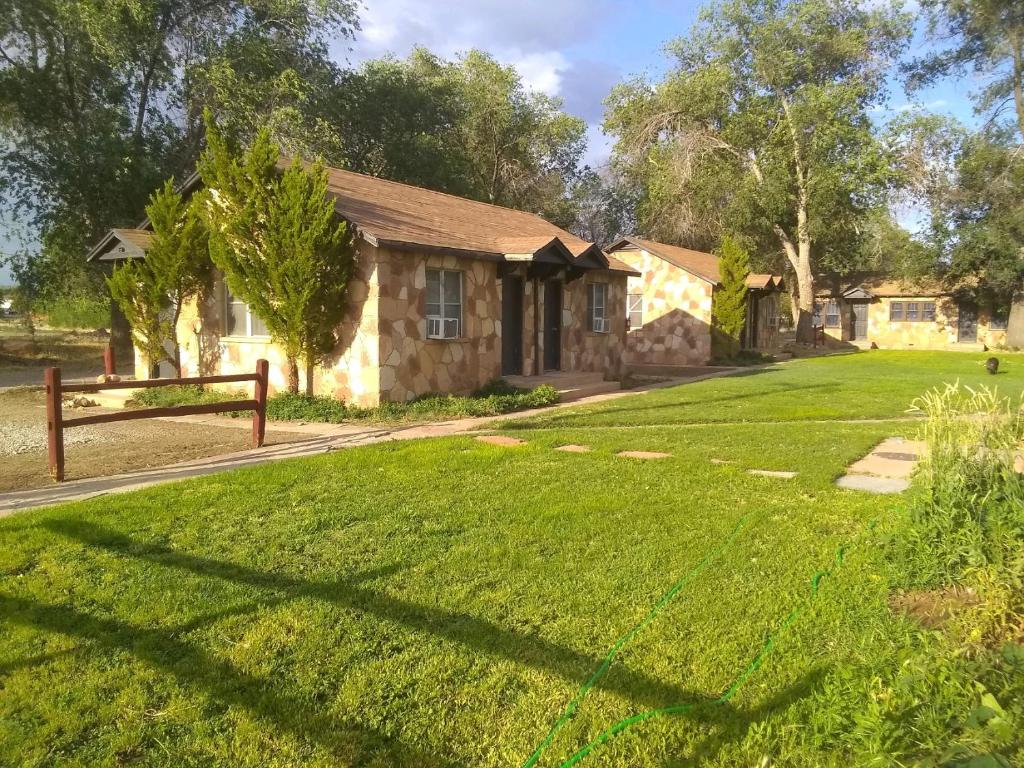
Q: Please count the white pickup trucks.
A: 0